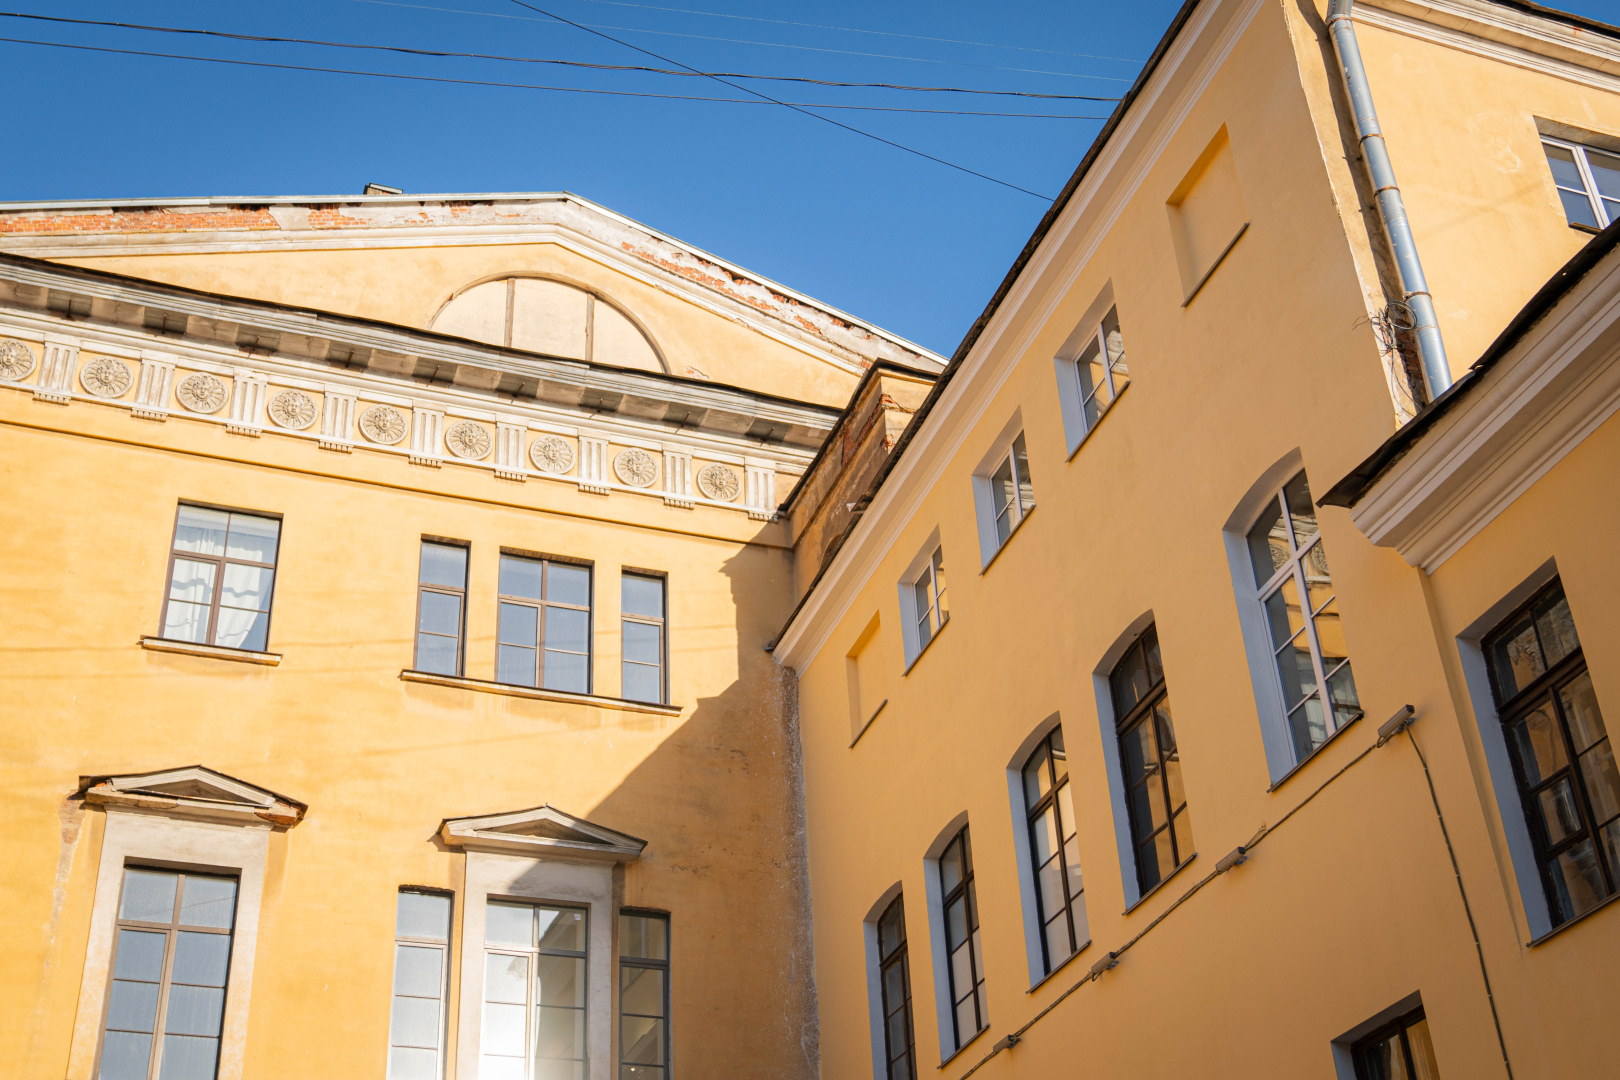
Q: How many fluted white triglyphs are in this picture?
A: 9